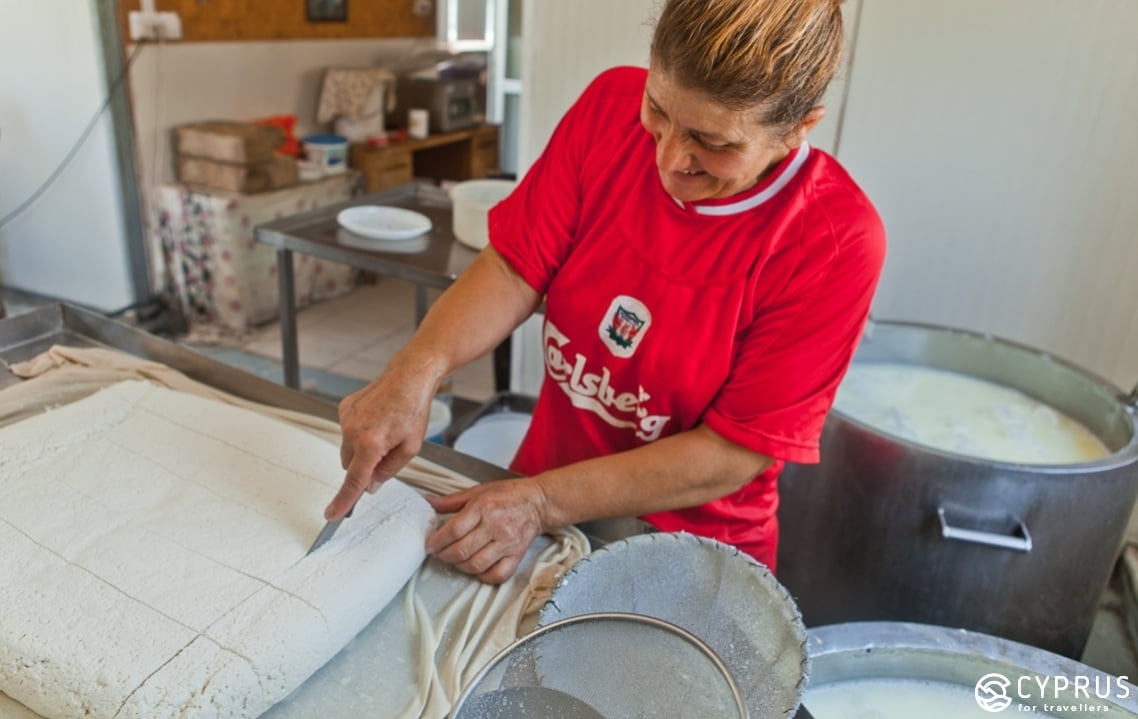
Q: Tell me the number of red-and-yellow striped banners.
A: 0